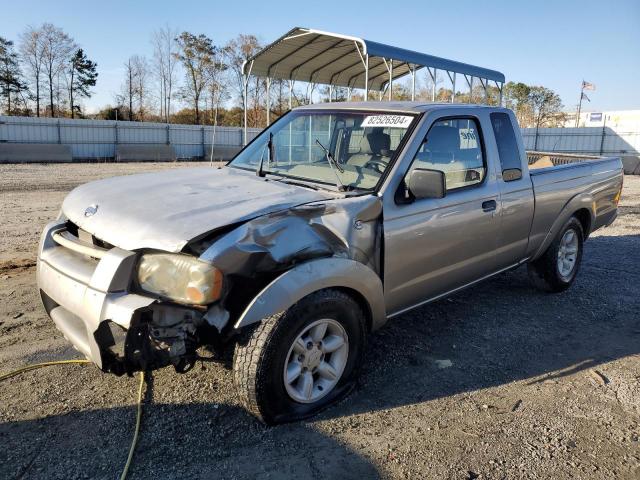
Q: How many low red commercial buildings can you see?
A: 0